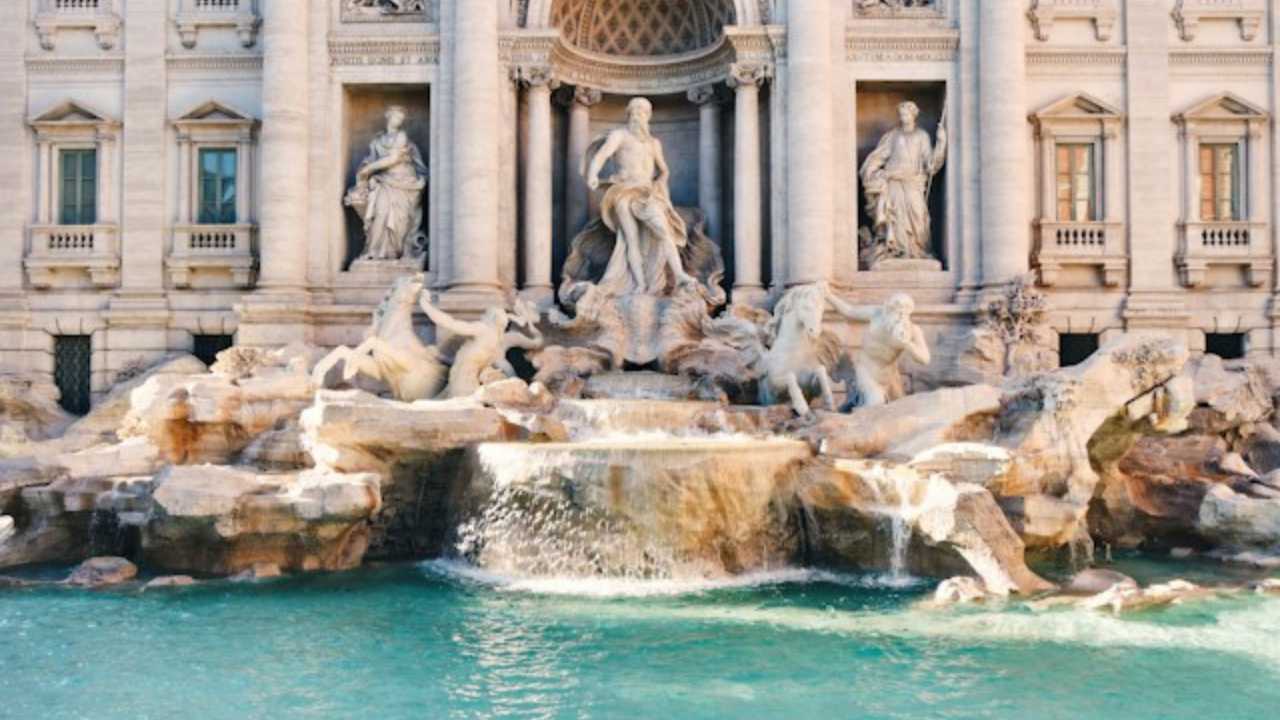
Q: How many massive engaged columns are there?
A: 4